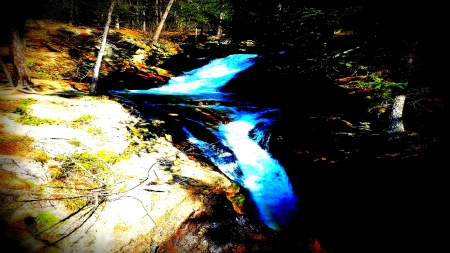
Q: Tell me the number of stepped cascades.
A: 2